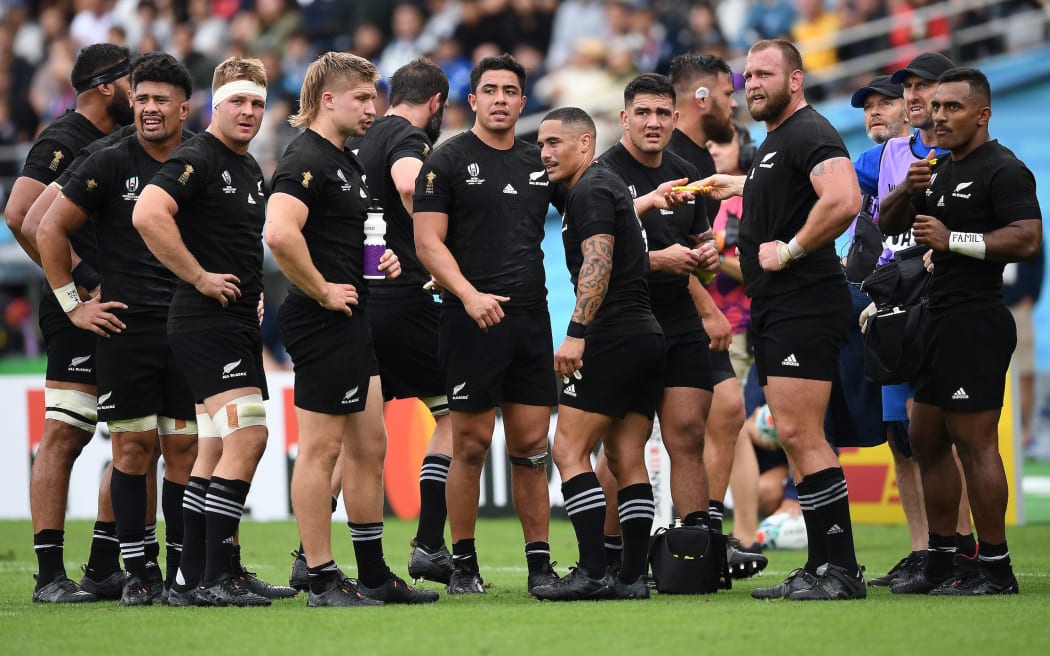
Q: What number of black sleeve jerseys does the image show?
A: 12